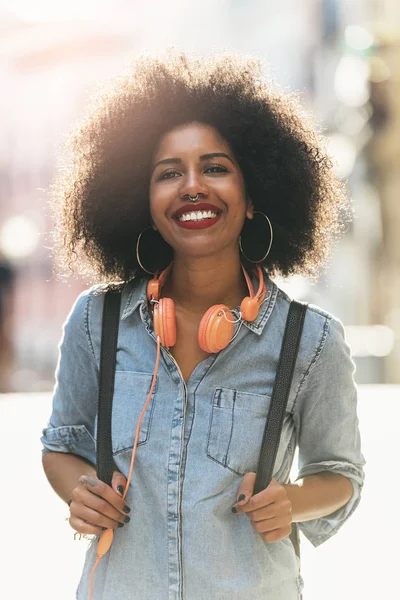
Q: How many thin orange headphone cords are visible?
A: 1